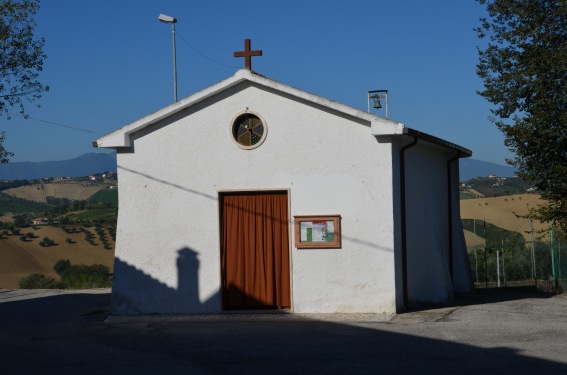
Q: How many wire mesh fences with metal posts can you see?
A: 1